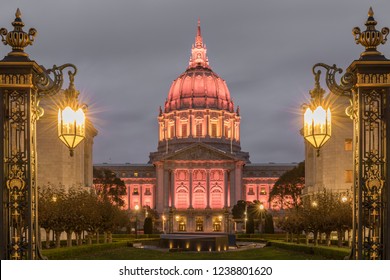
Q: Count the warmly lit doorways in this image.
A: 3